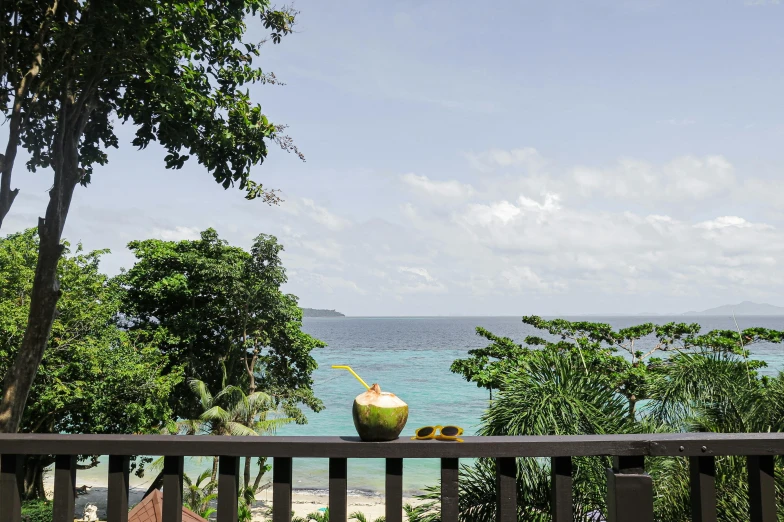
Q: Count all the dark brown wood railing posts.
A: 14